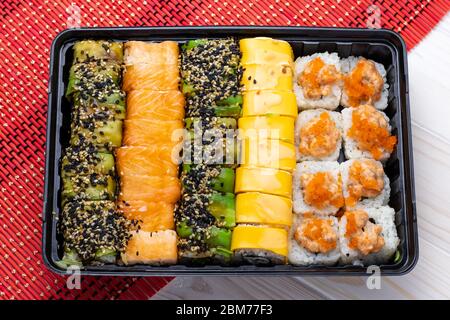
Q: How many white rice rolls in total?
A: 8